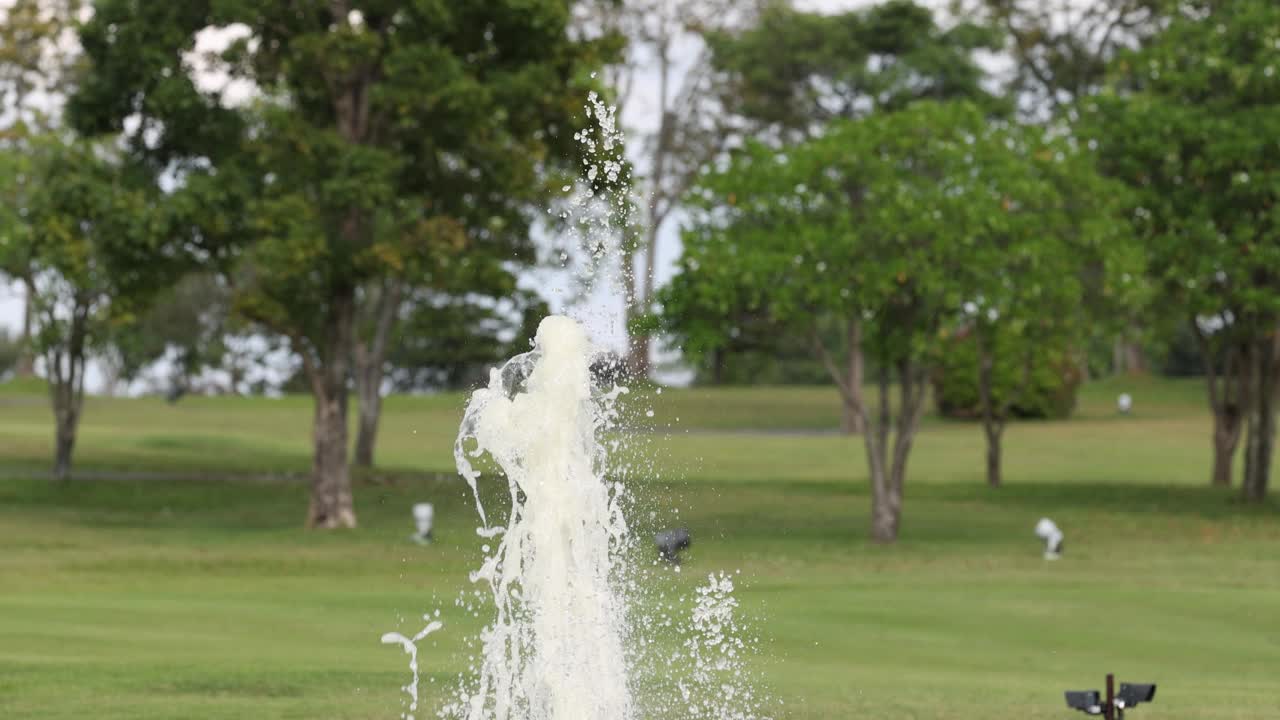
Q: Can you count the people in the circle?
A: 0